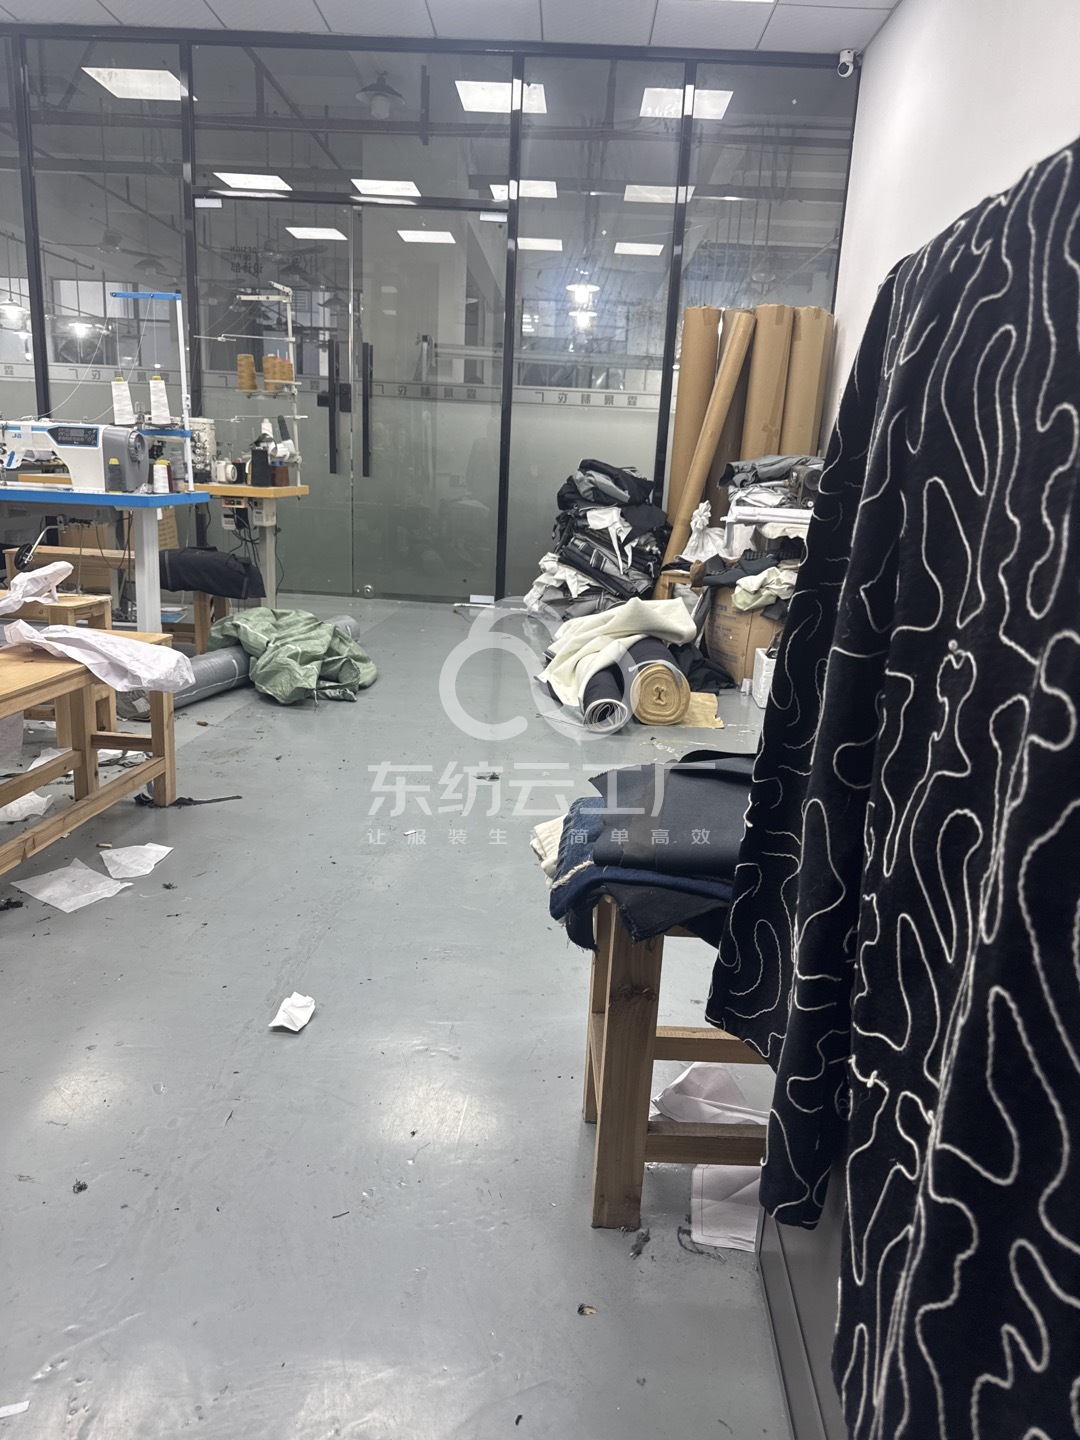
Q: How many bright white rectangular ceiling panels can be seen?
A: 11